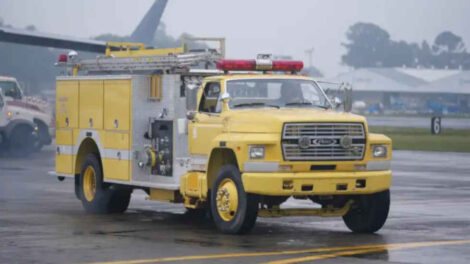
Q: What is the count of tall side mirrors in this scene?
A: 2